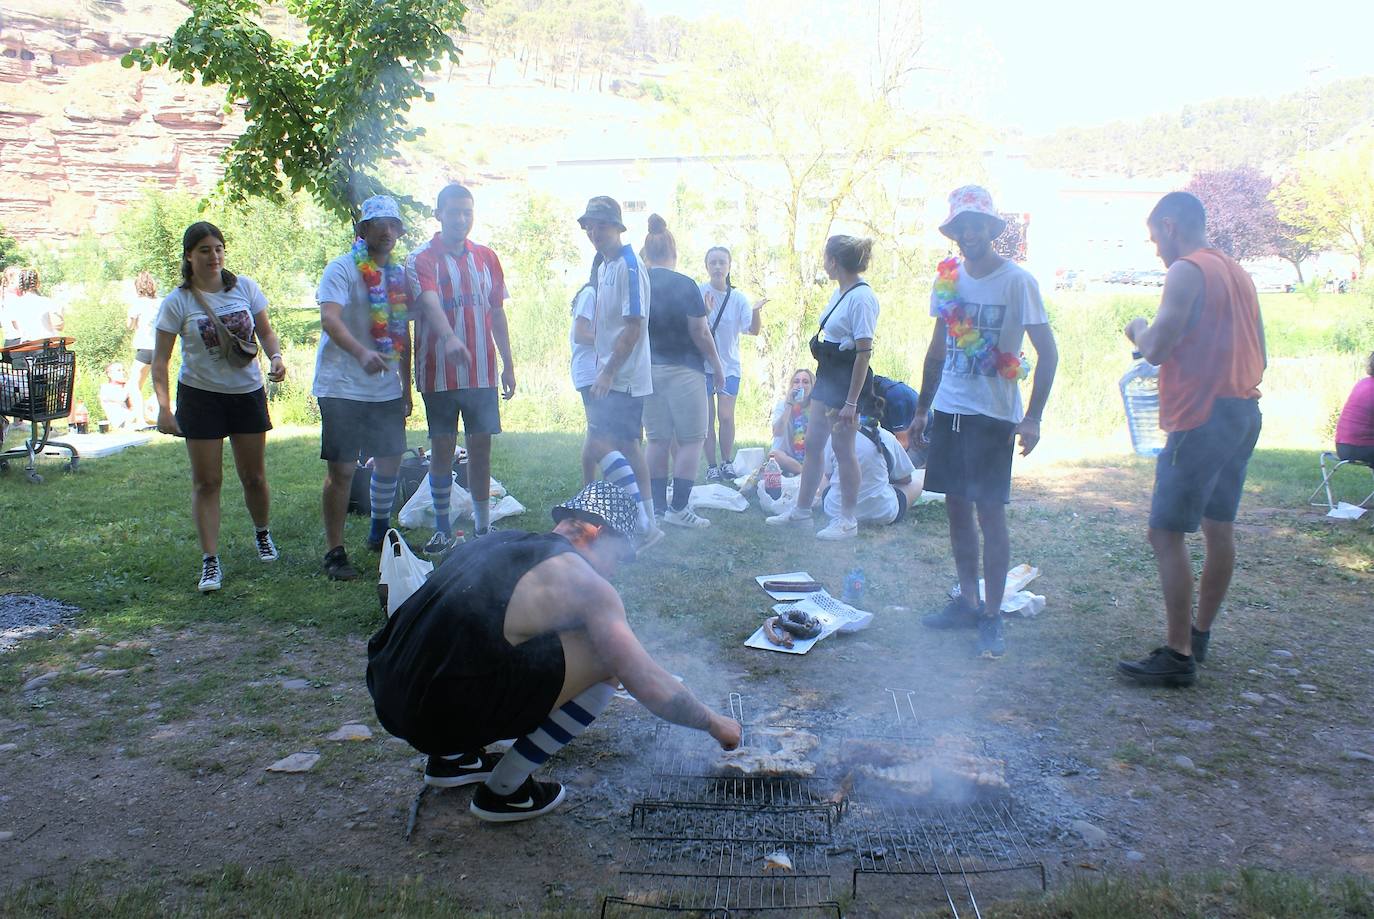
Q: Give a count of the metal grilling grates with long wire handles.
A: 4